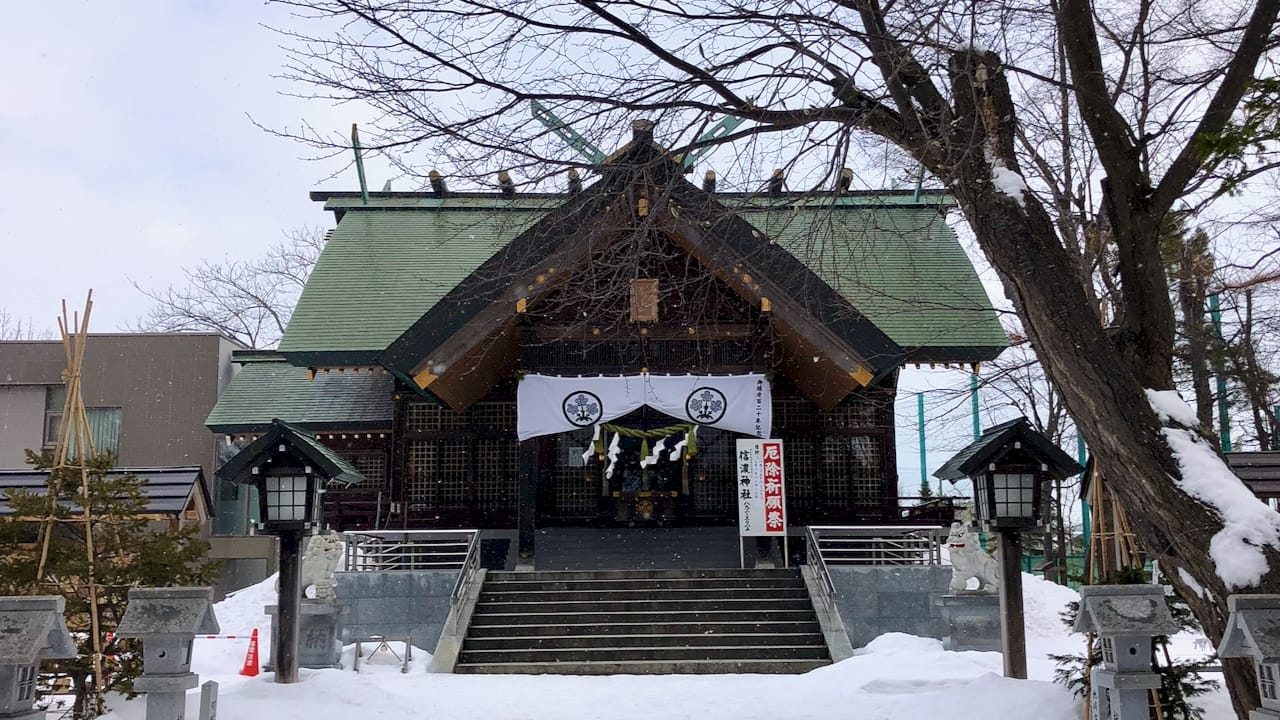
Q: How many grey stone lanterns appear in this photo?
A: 4